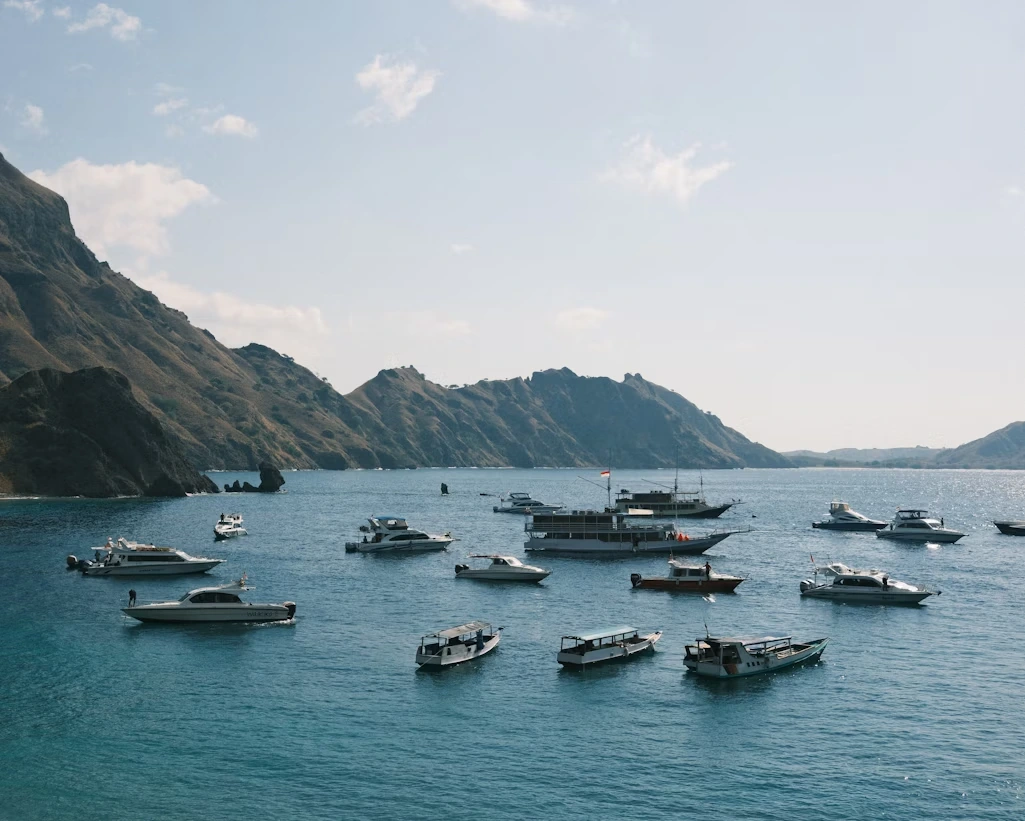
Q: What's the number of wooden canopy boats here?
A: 3